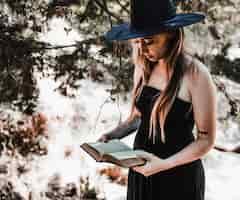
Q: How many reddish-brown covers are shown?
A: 1